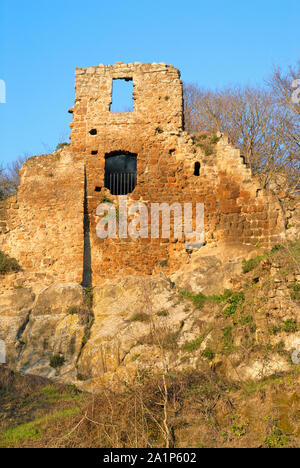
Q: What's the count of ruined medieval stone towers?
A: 1